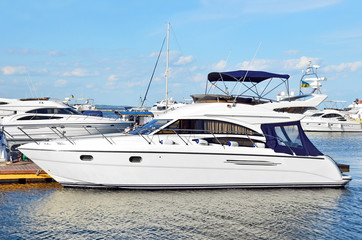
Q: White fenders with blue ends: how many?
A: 4